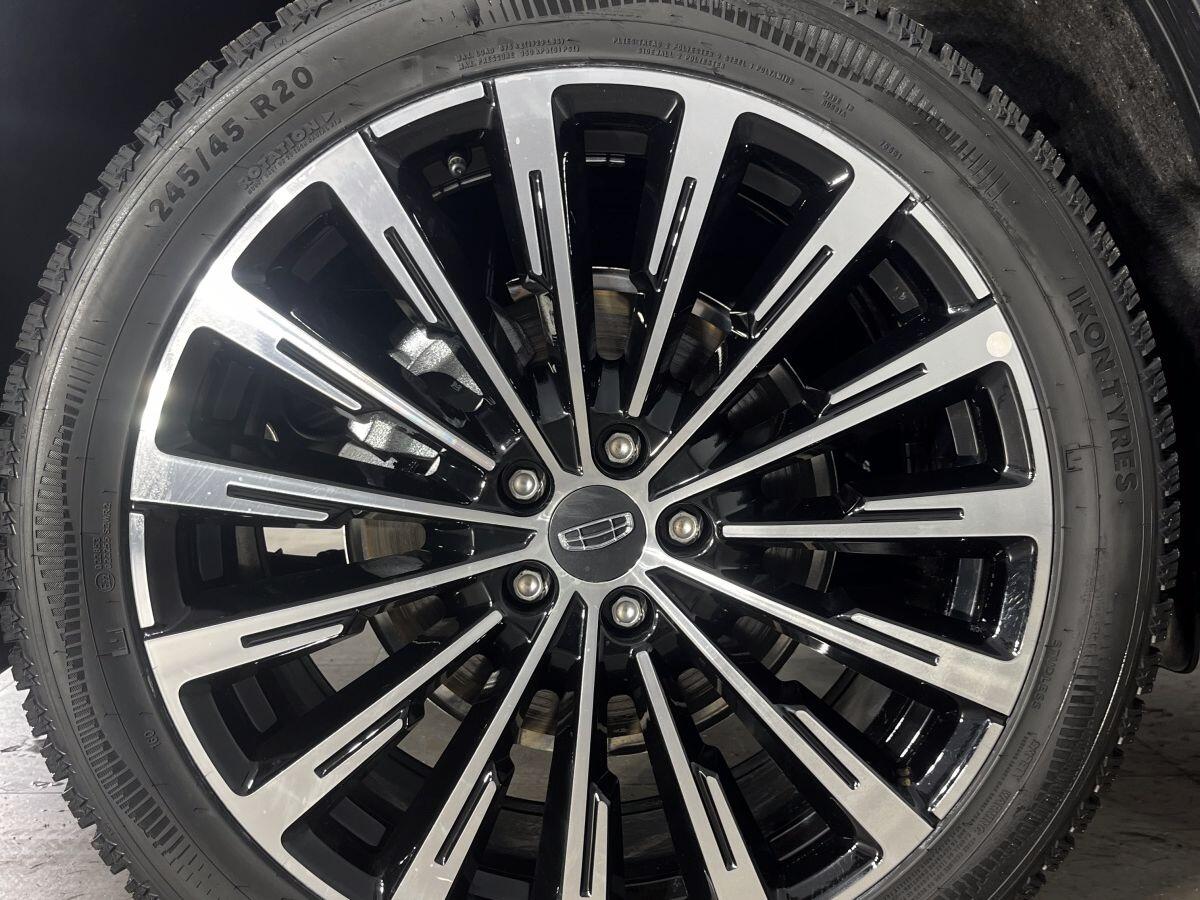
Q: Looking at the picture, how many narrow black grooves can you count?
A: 15